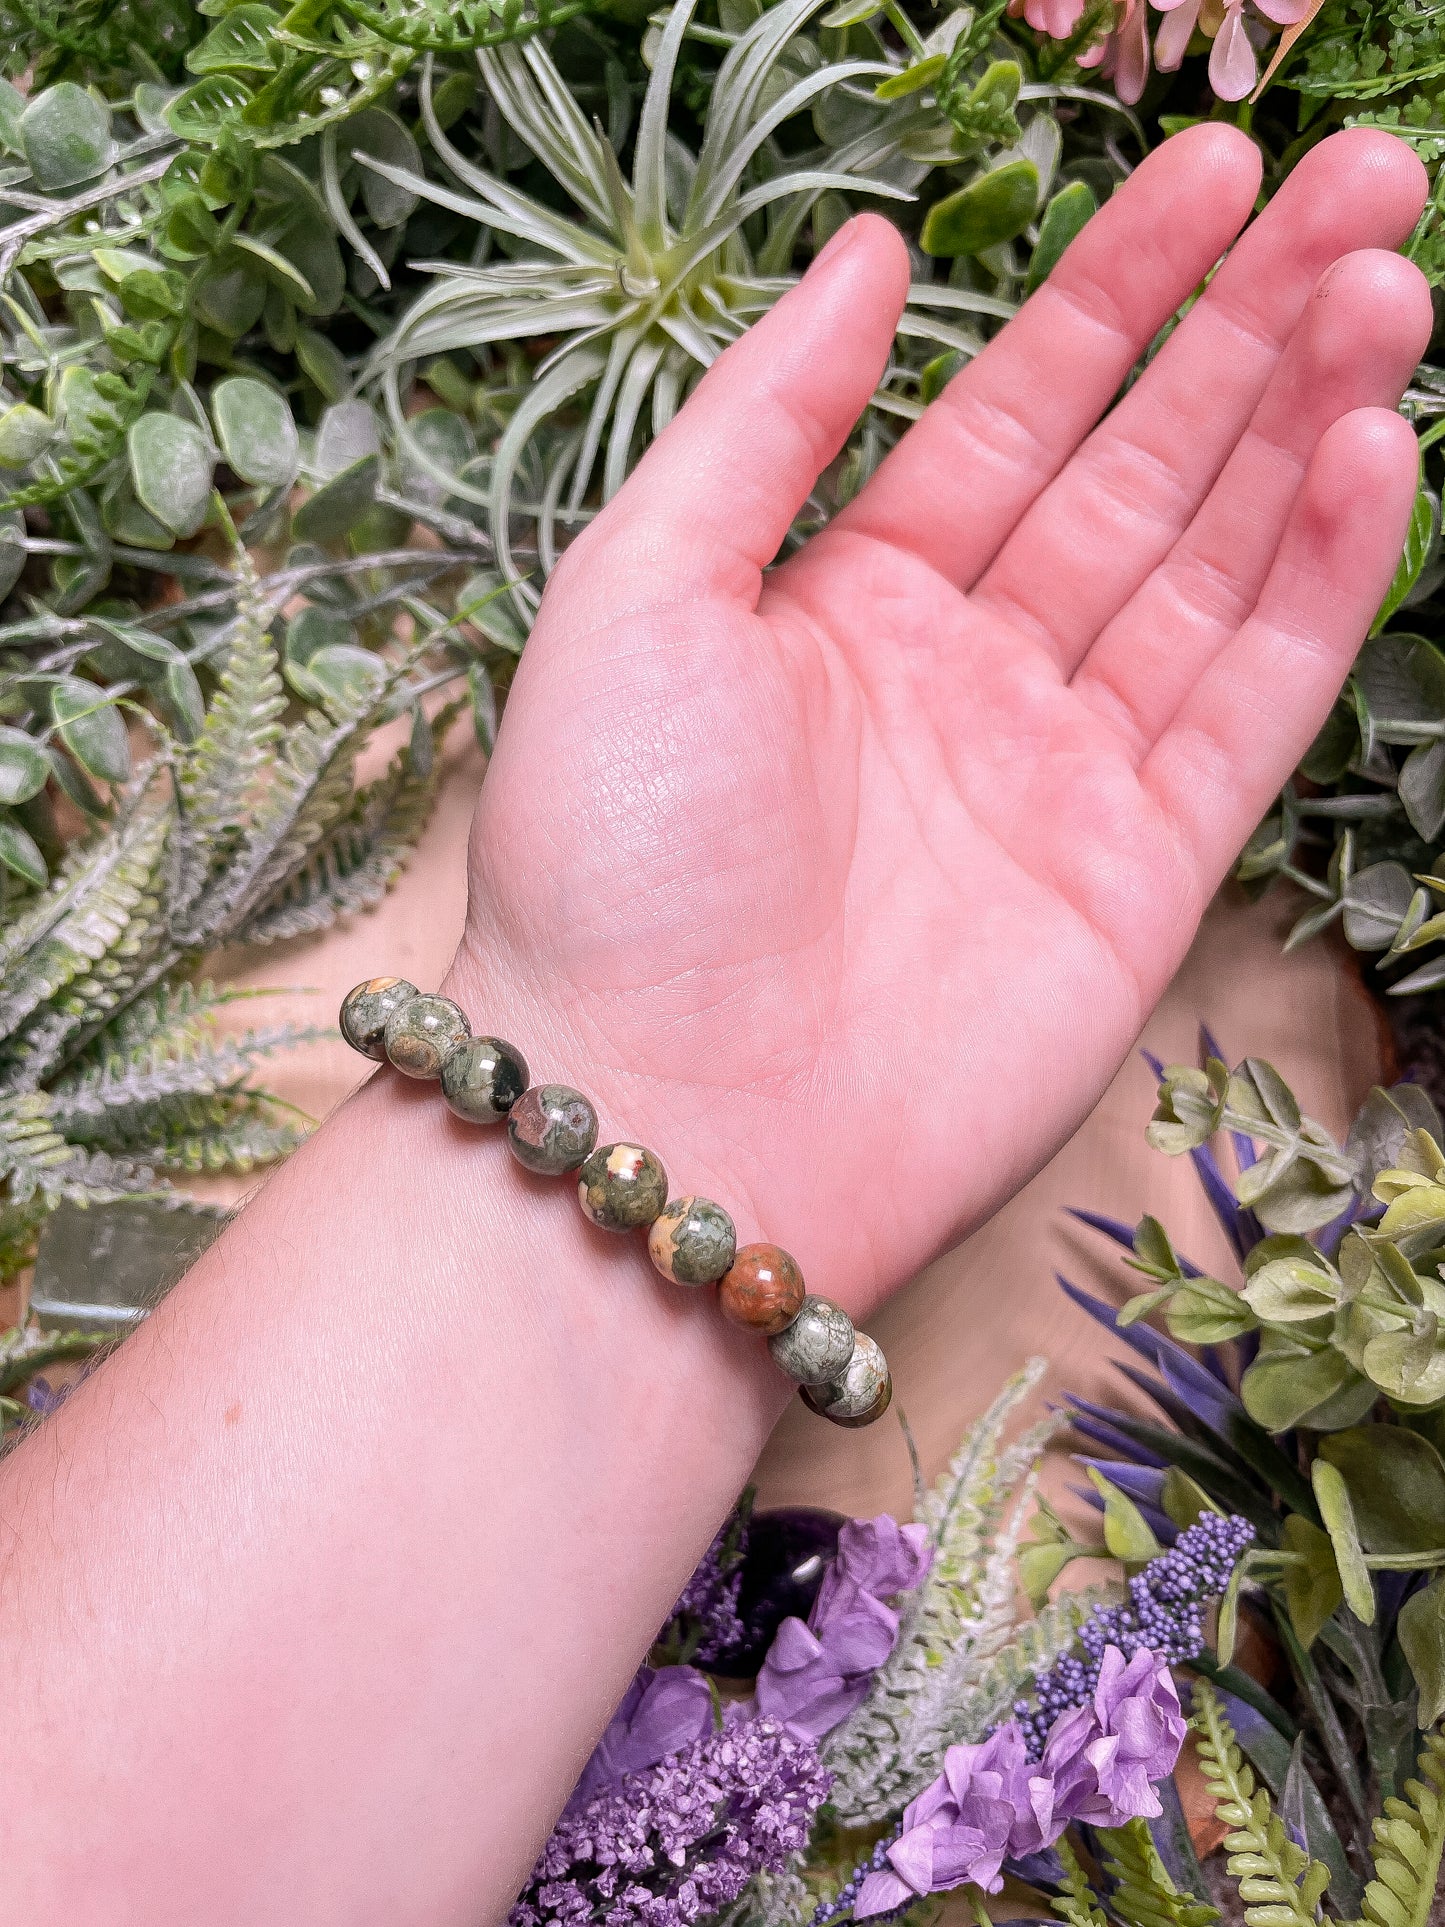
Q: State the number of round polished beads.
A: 10